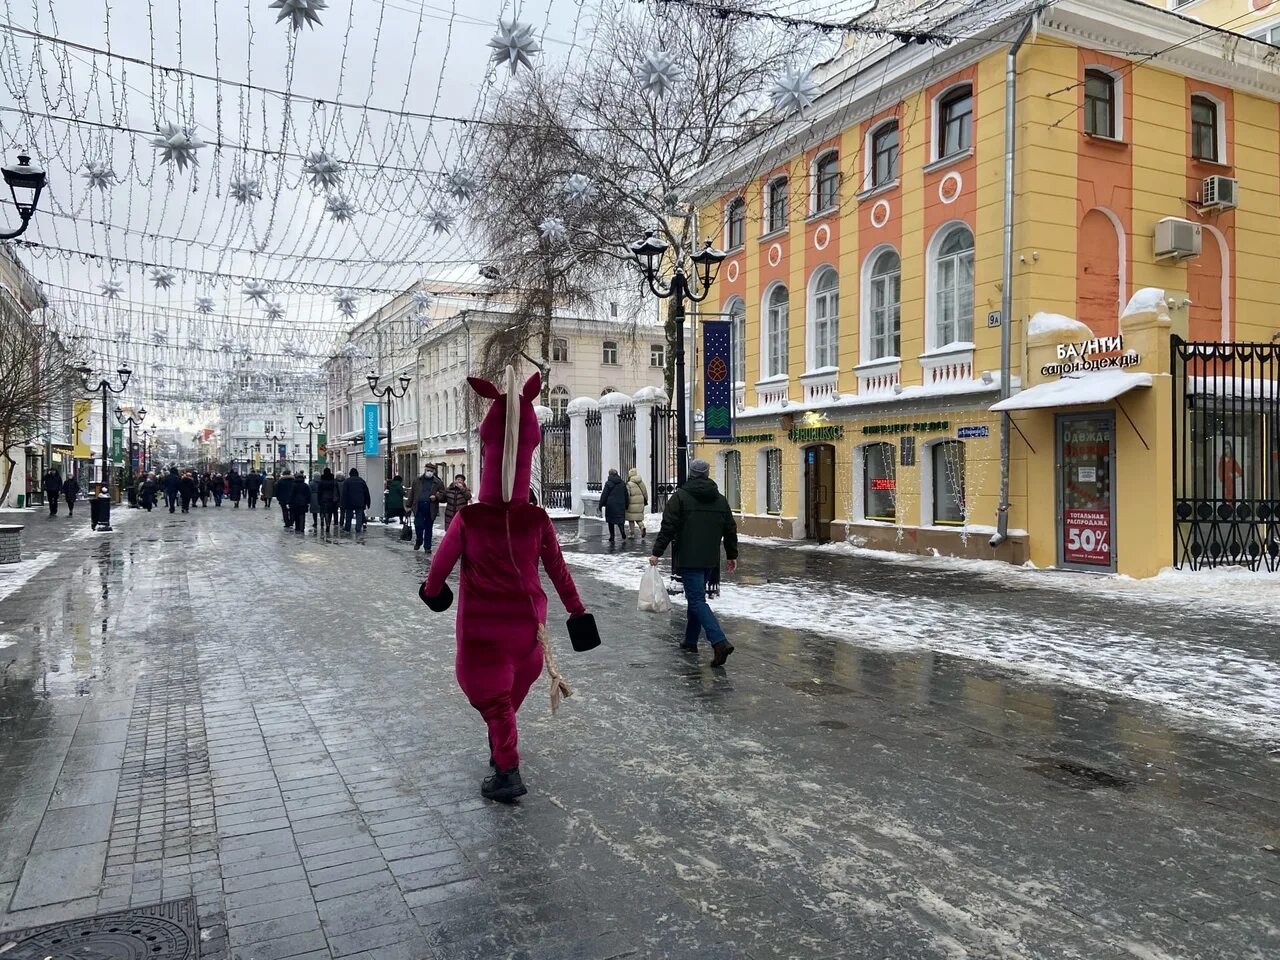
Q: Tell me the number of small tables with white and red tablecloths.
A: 0